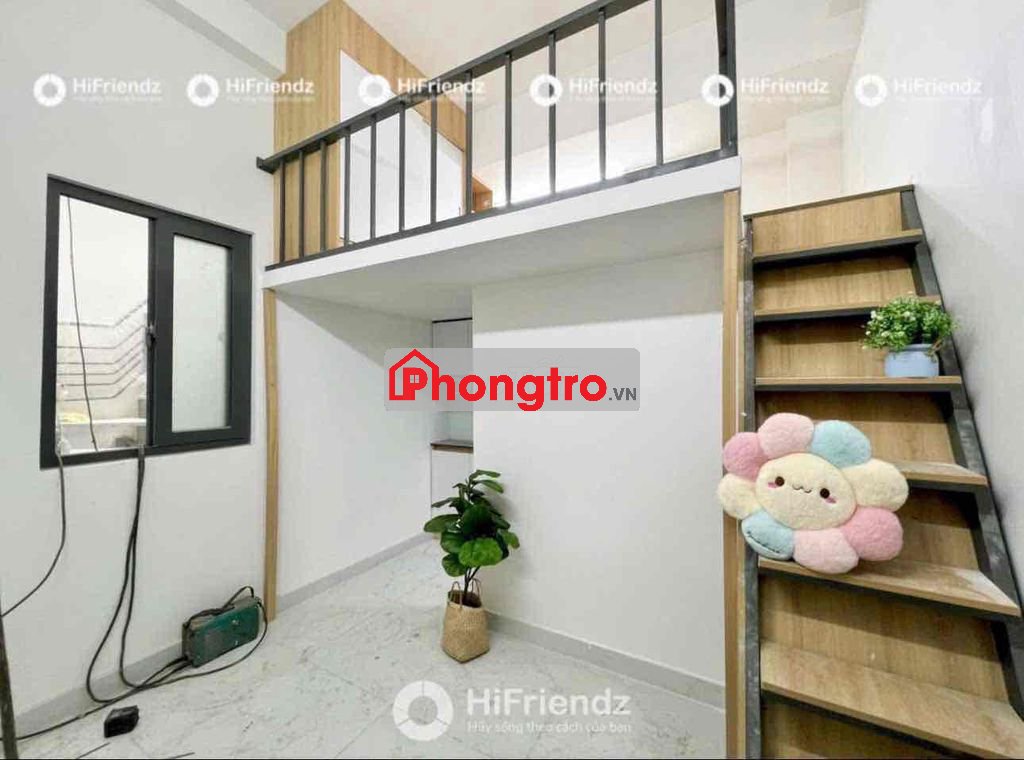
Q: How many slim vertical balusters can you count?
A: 12